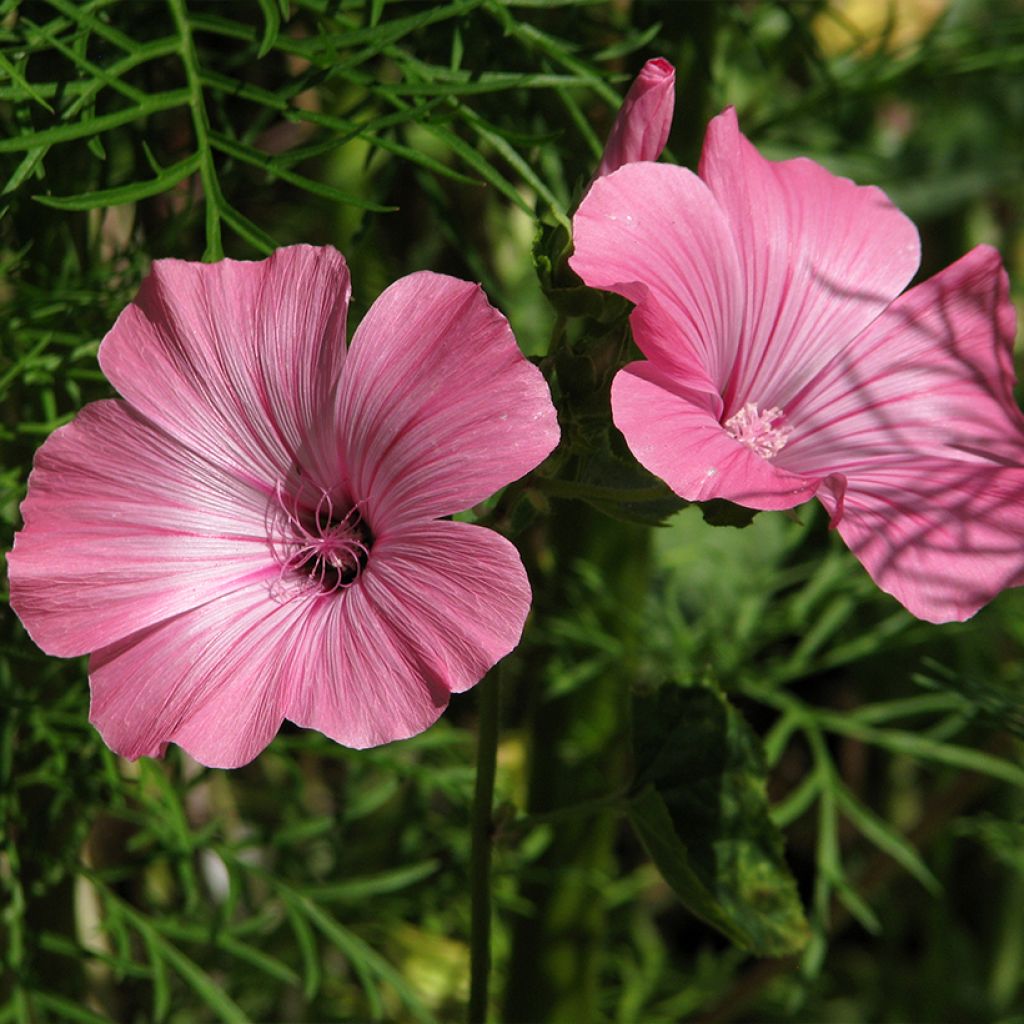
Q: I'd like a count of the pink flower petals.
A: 10